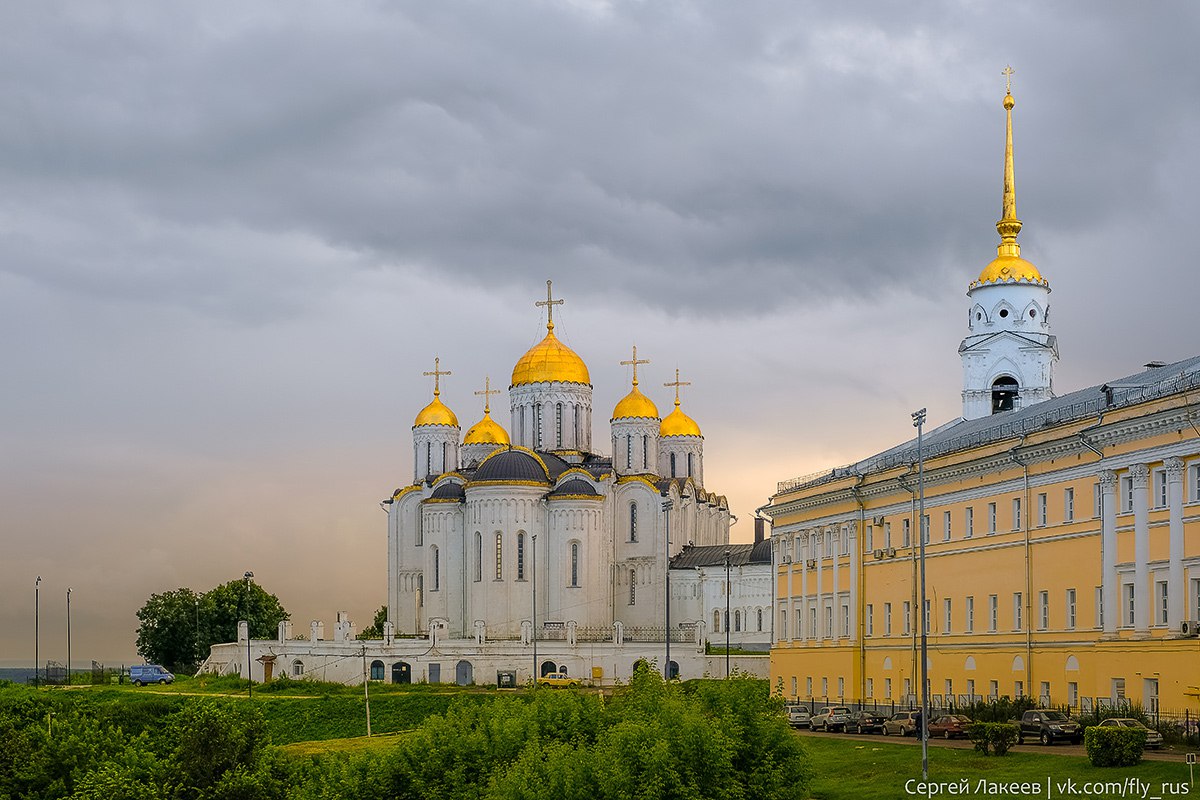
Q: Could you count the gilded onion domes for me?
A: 5